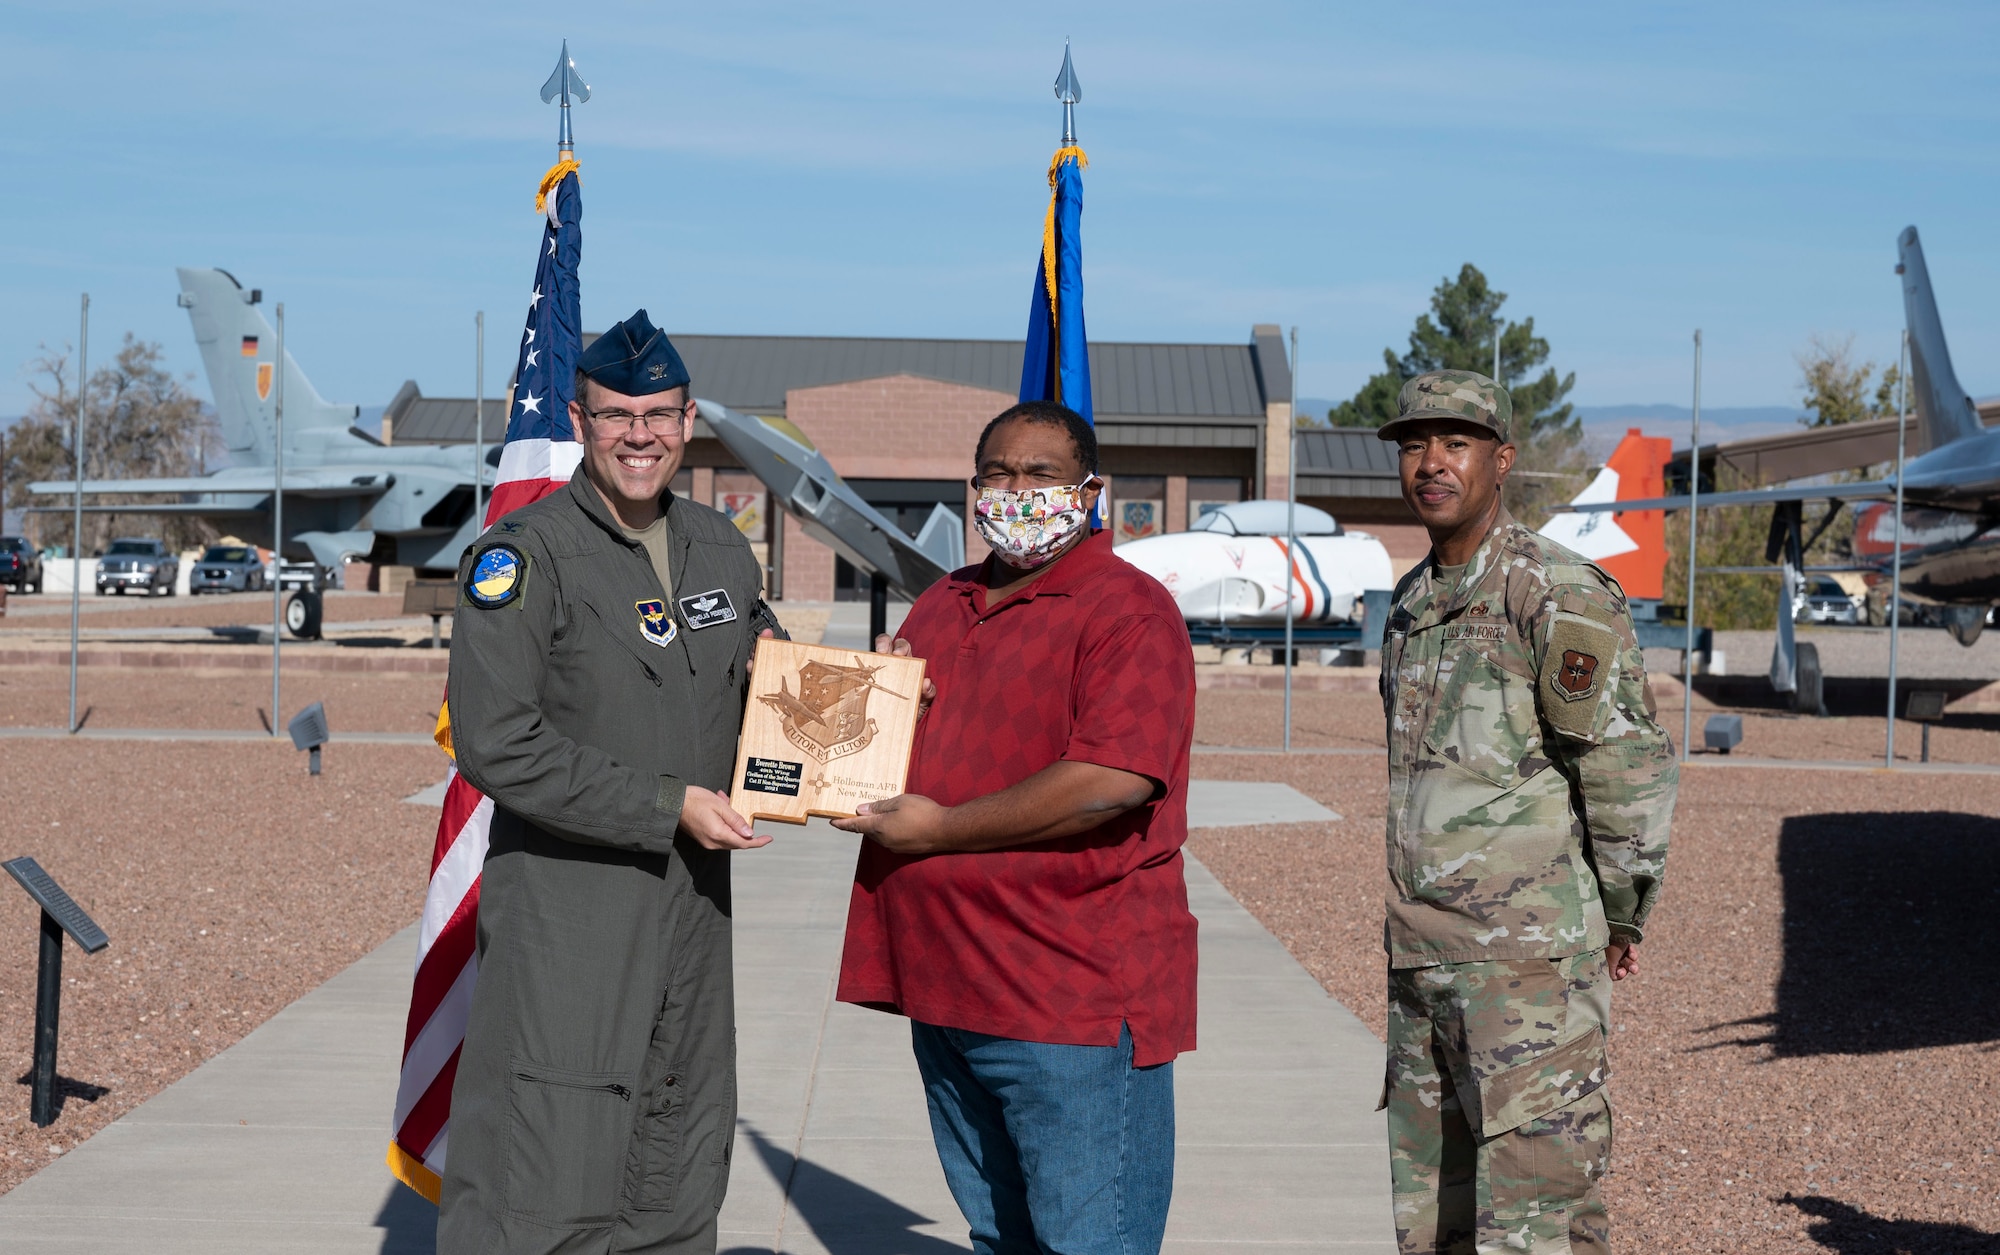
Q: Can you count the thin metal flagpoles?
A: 7